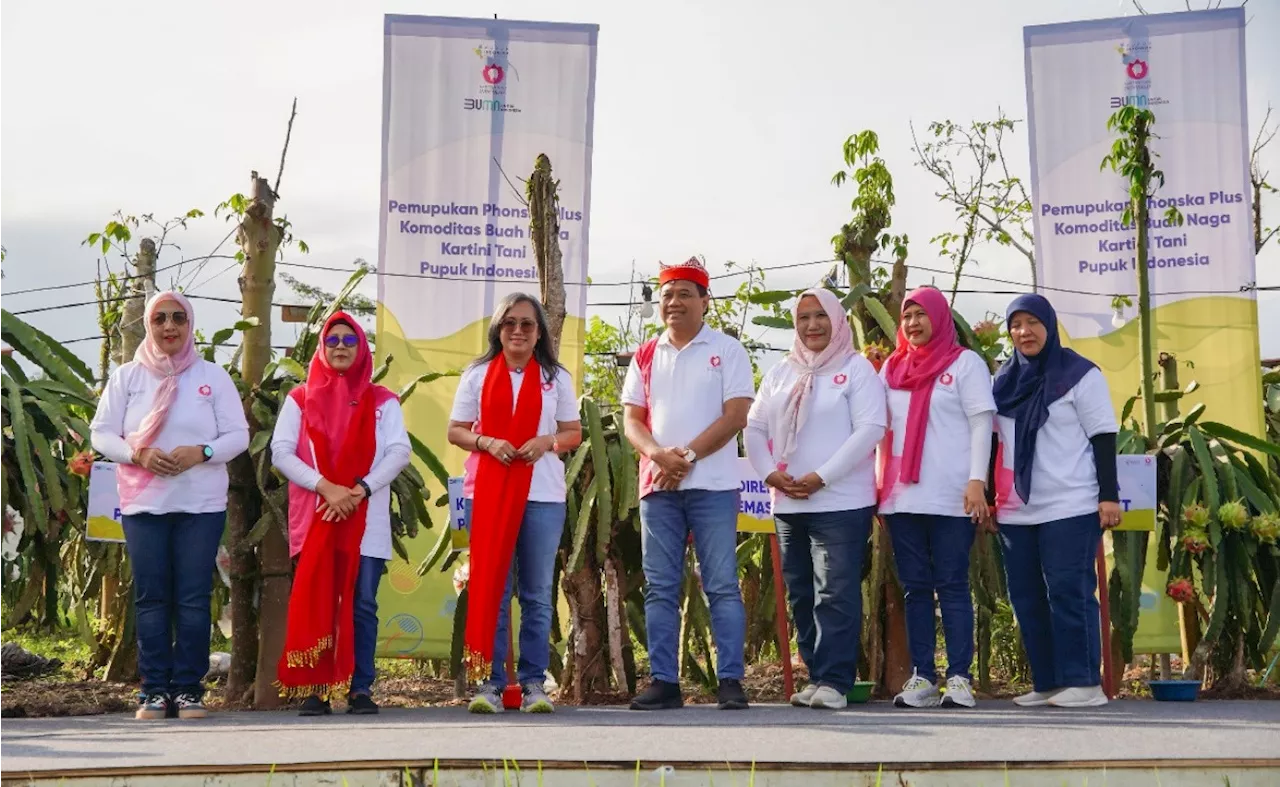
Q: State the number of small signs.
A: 4